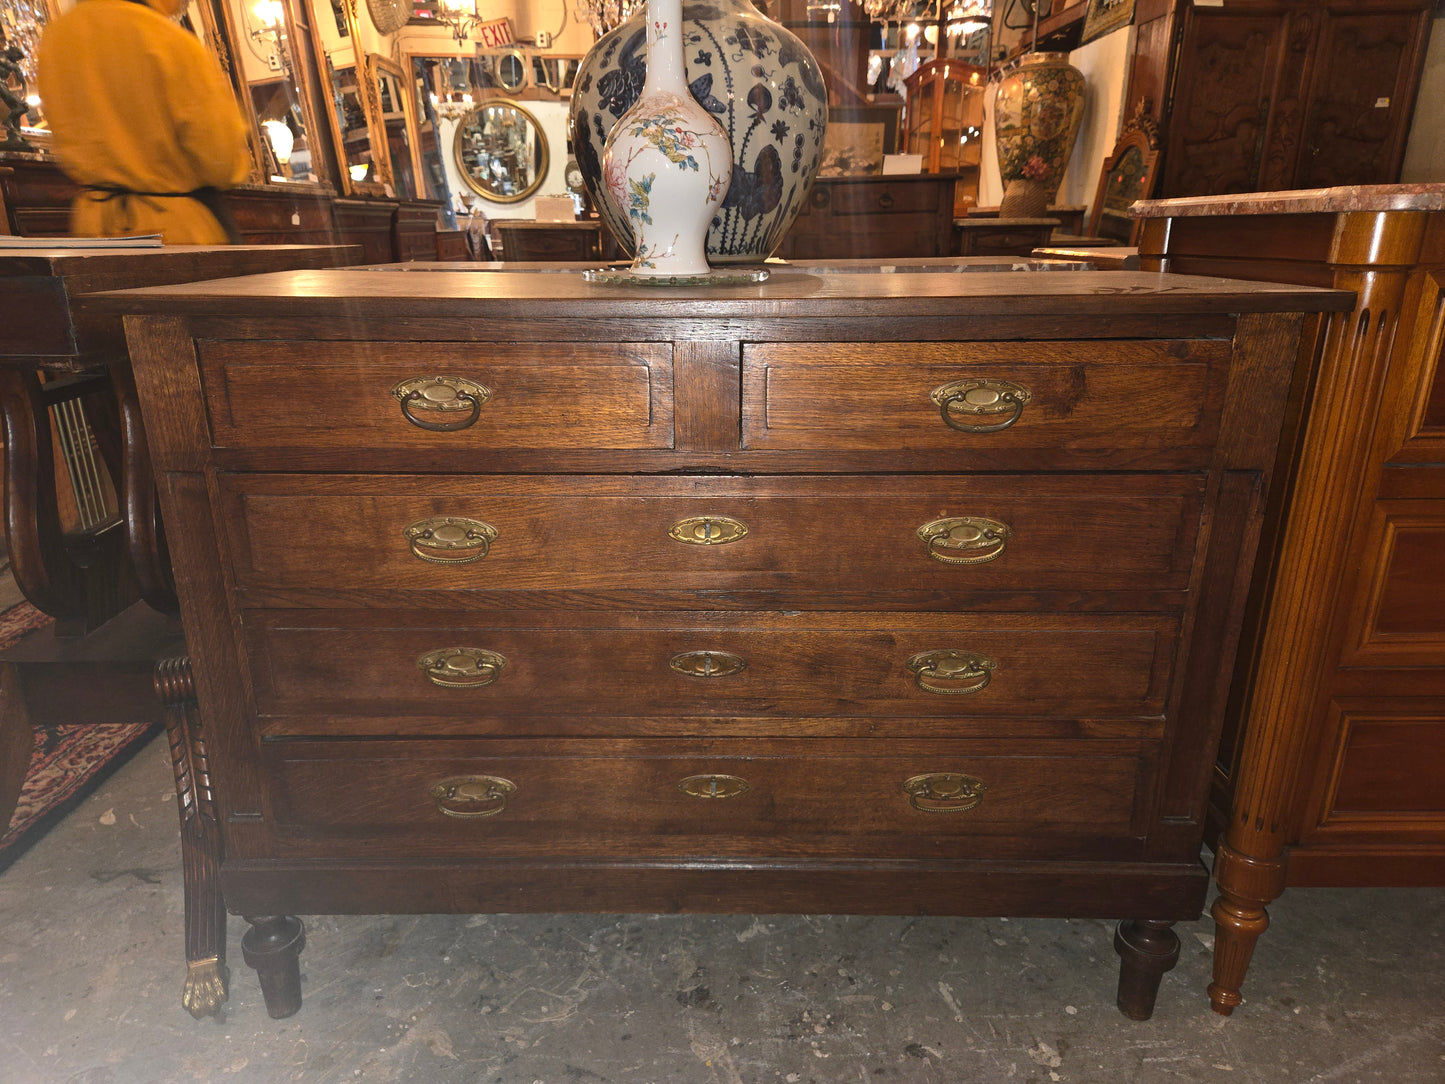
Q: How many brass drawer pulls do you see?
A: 8